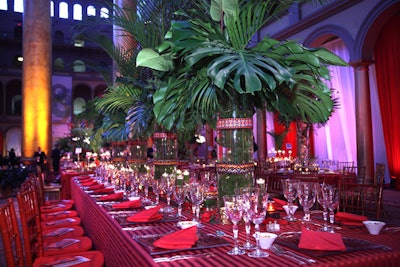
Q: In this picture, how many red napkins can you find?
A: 12